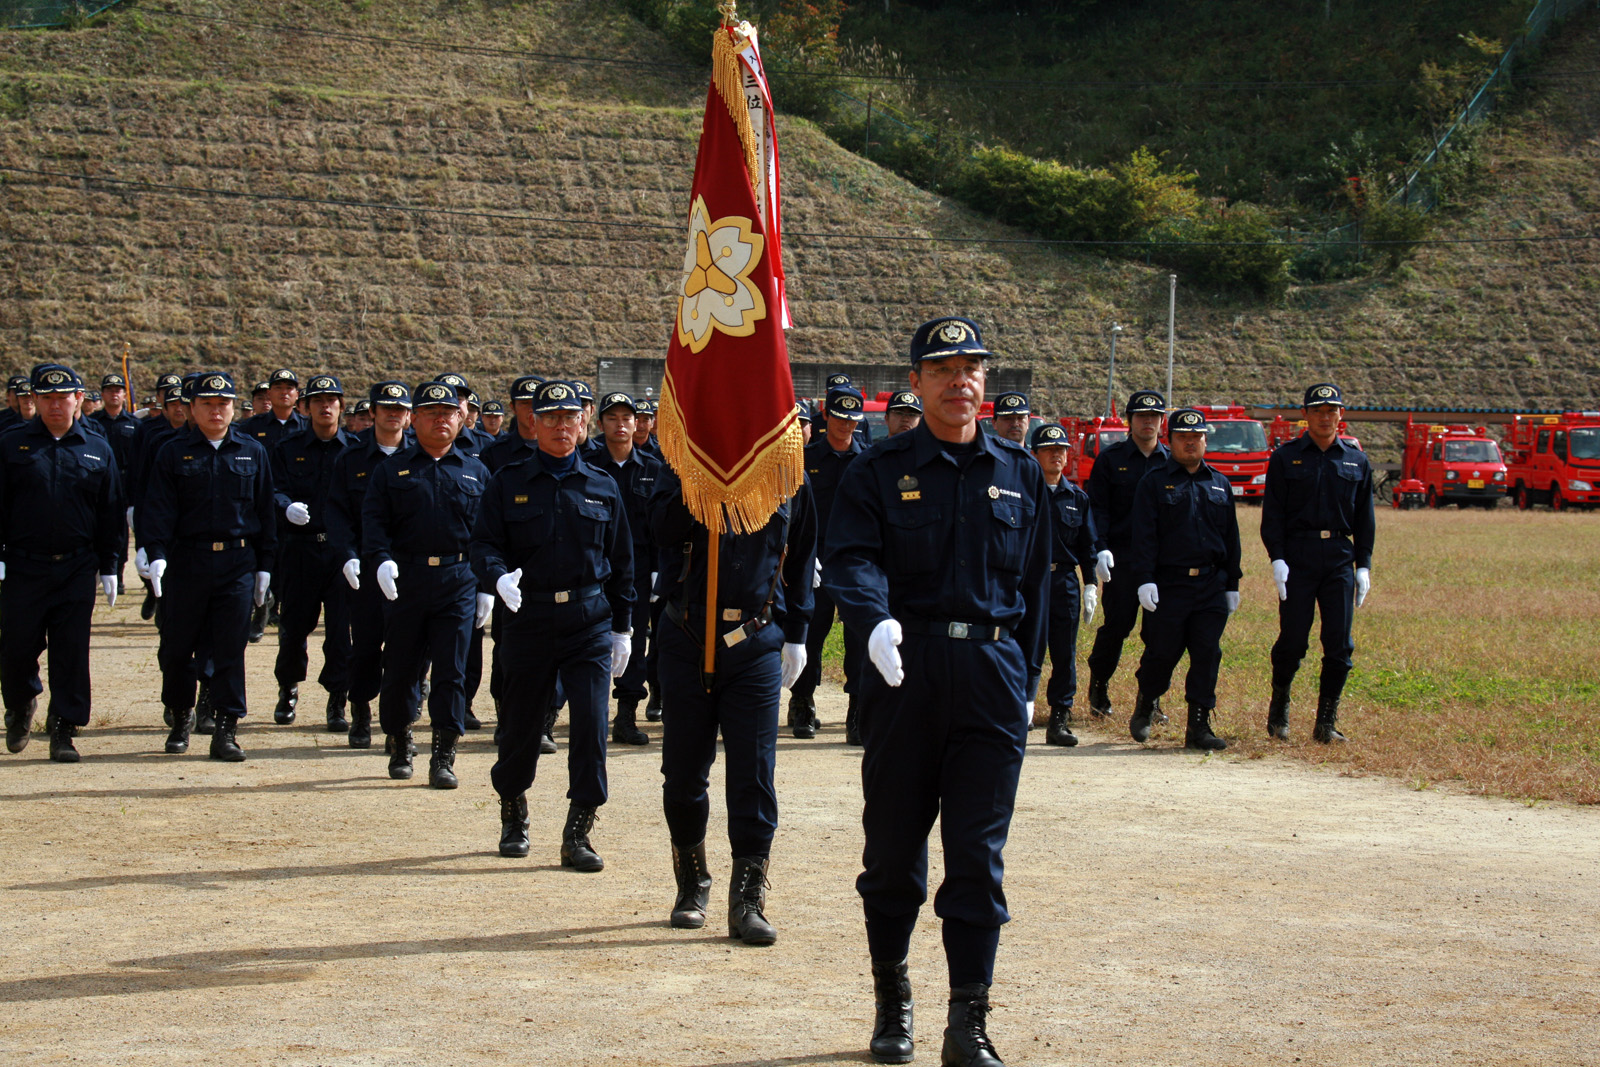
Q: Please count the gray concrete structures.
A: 1